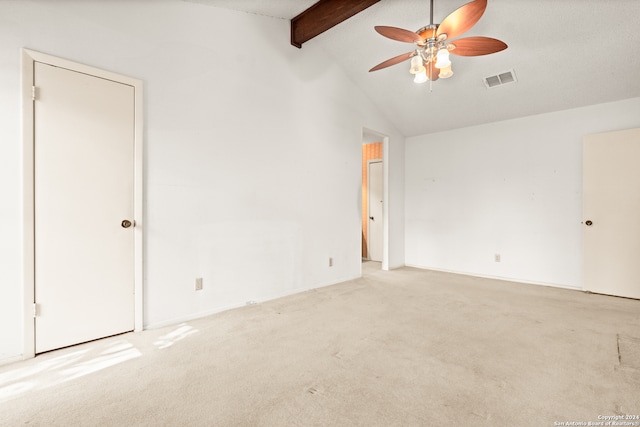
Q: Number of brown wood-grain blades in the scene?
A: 5